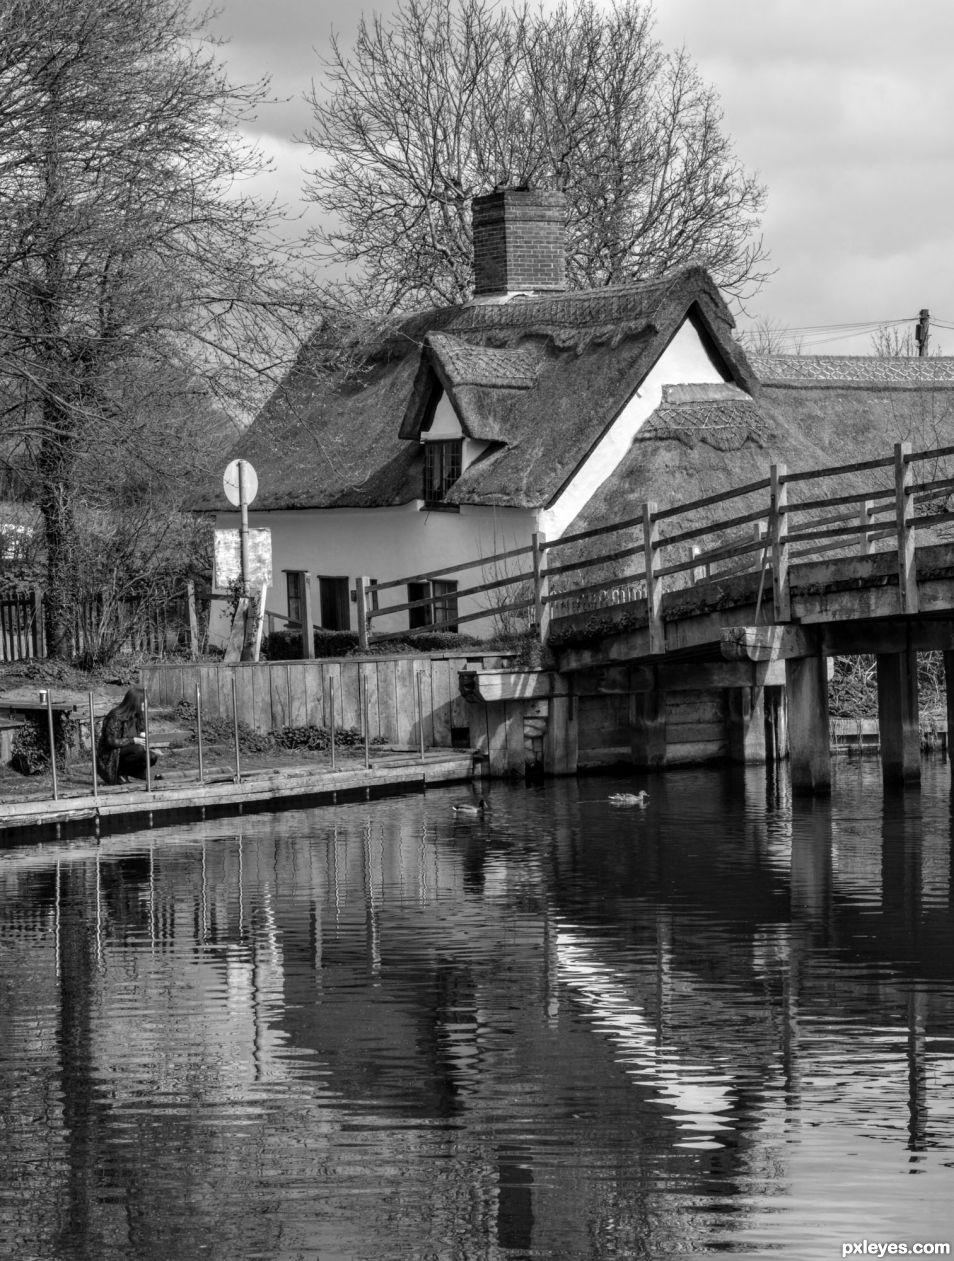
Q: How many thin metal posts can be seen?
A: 8